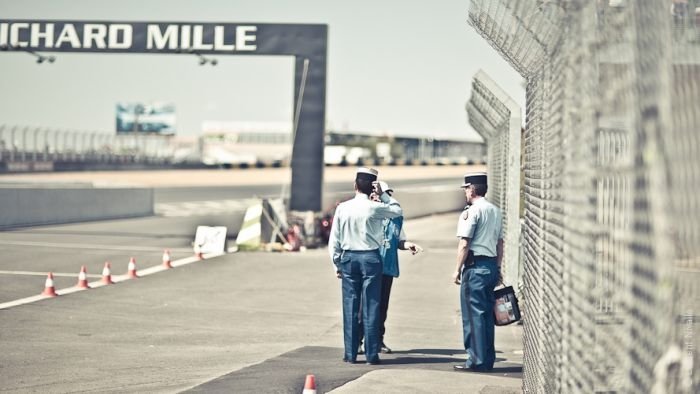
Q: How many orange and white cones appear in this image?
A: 7